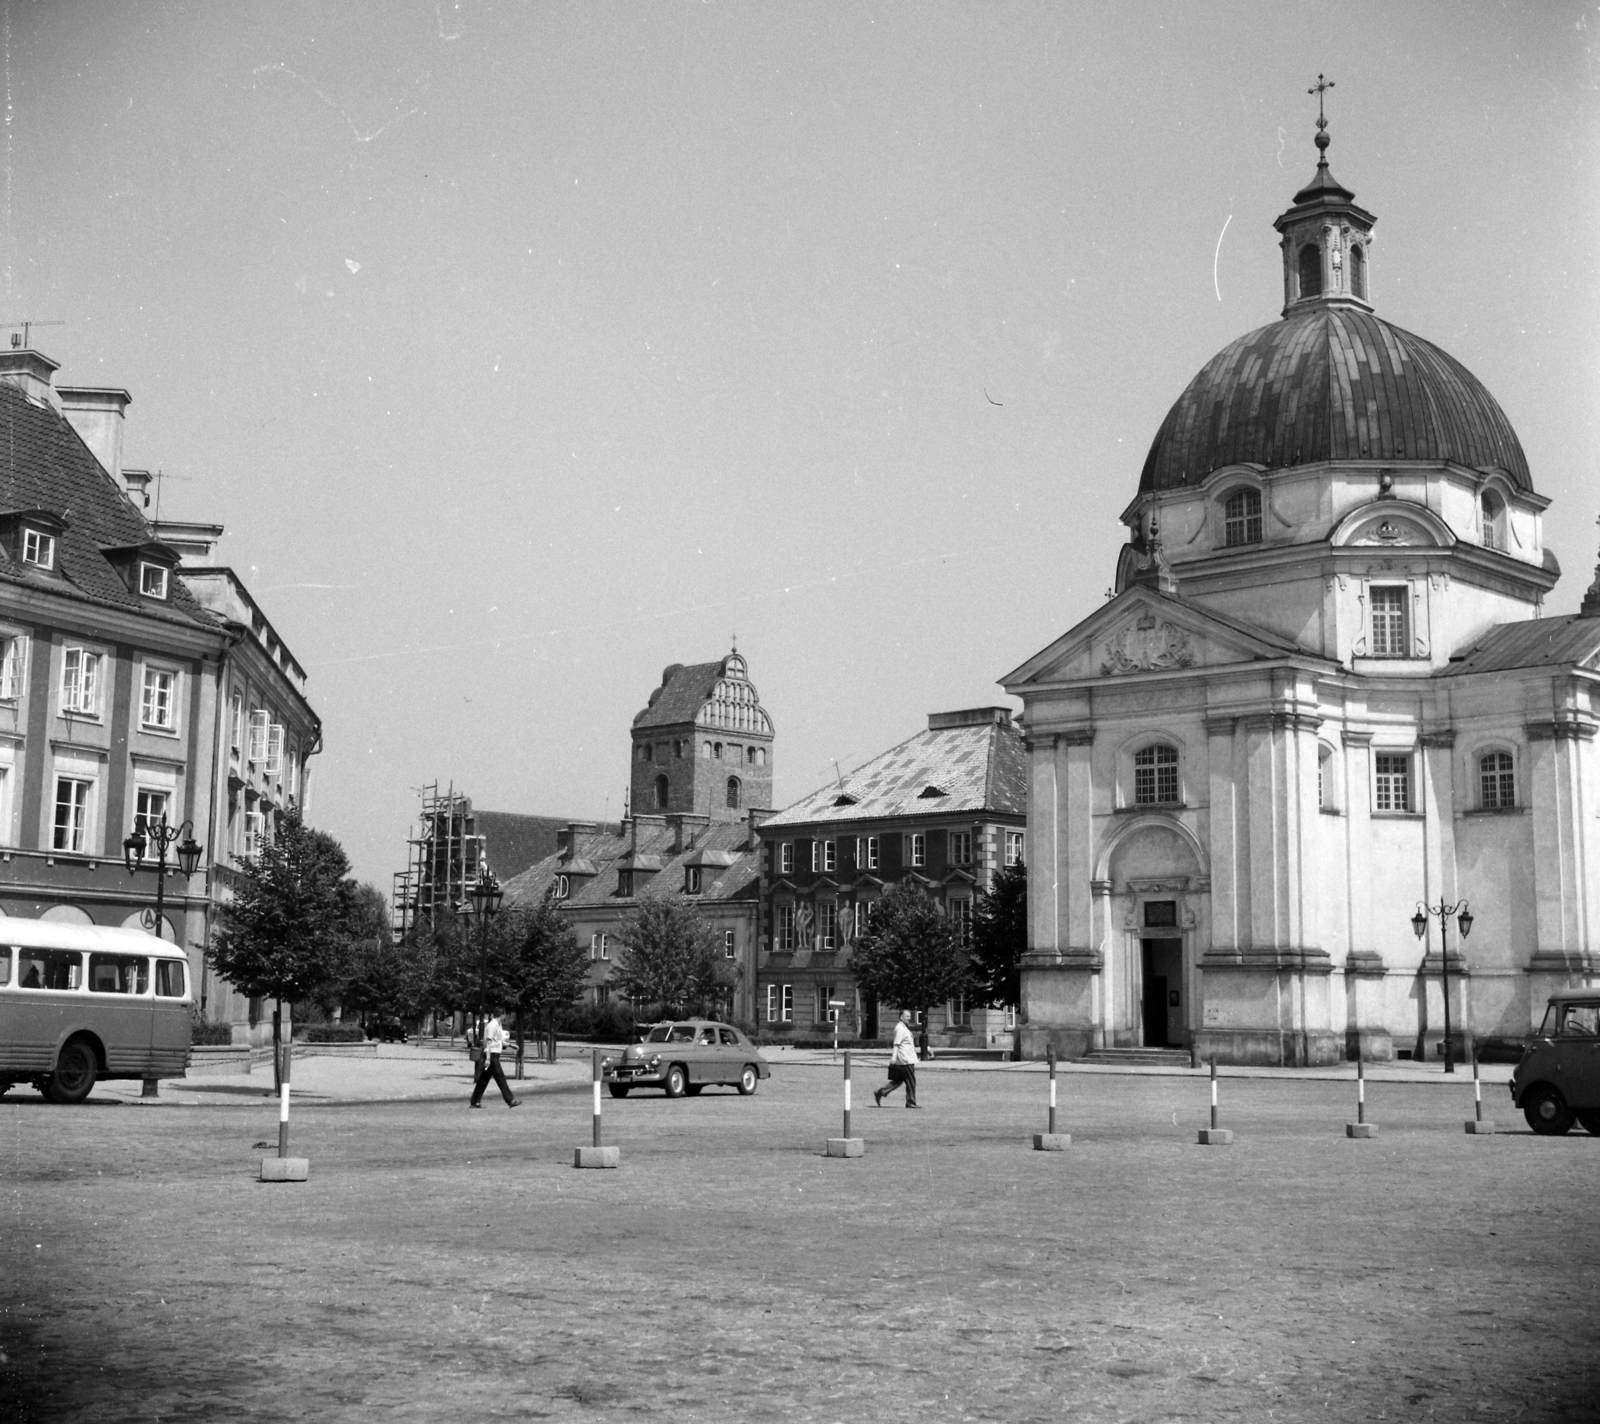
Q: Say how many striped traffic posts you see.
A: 7